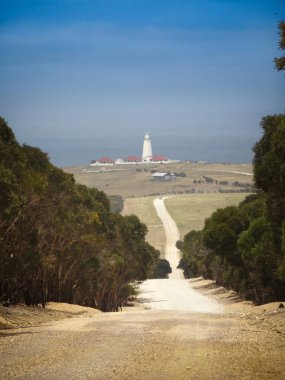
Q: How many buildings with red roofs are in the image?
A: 3